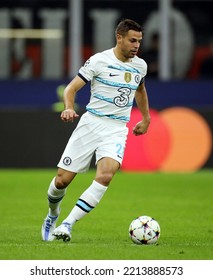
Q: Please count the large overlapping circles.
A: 2